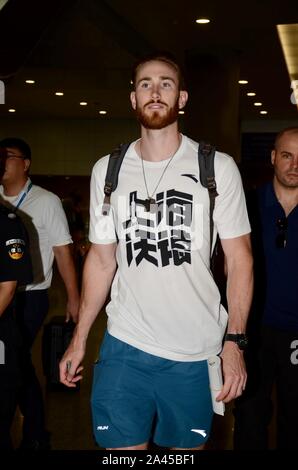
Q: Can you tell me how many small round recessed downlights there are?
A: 11